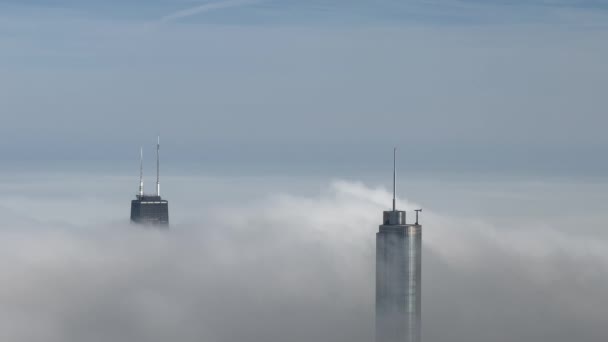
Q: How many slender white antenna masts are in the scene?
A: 2